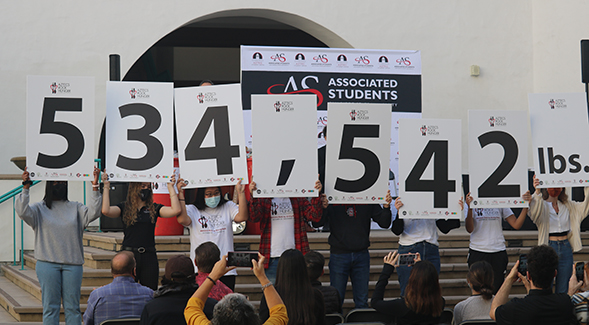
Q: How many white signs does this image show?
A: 8